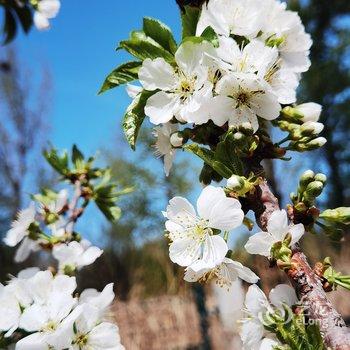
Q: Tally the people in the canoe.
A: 0